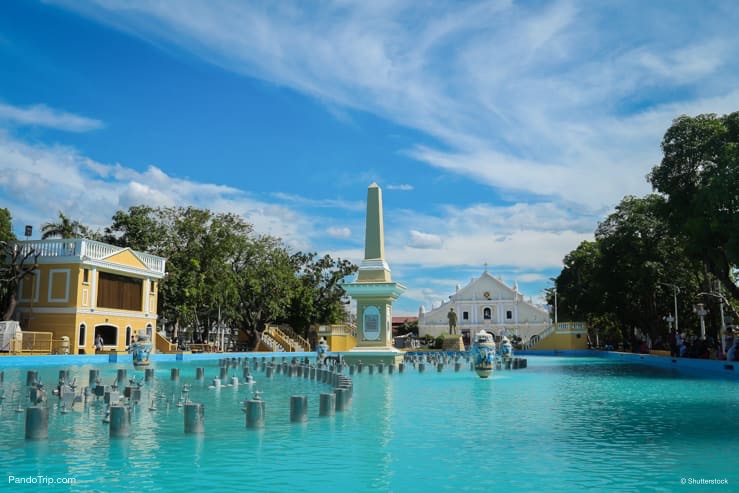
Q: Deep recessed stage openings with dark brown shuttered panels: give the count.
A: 1